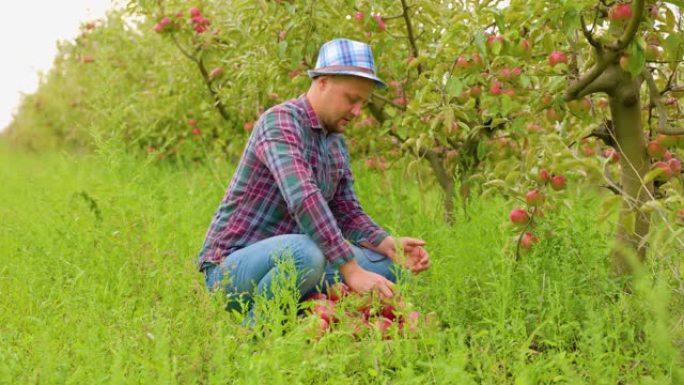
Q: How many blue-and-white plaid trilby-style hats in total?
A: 1